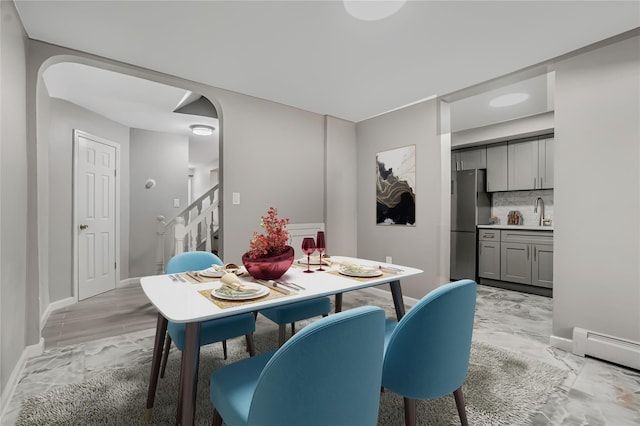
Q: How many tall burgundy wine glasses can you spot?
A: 2